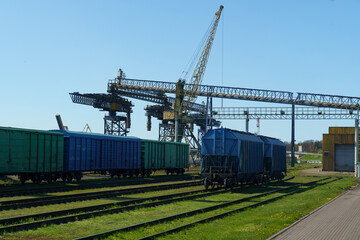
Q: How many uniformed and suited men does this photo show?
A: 0